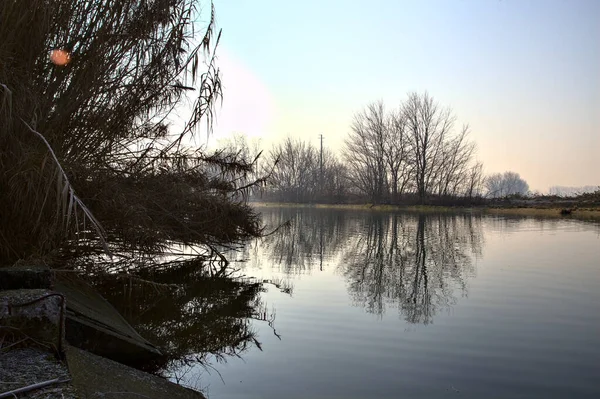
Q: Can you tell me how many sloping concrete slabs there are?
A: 2